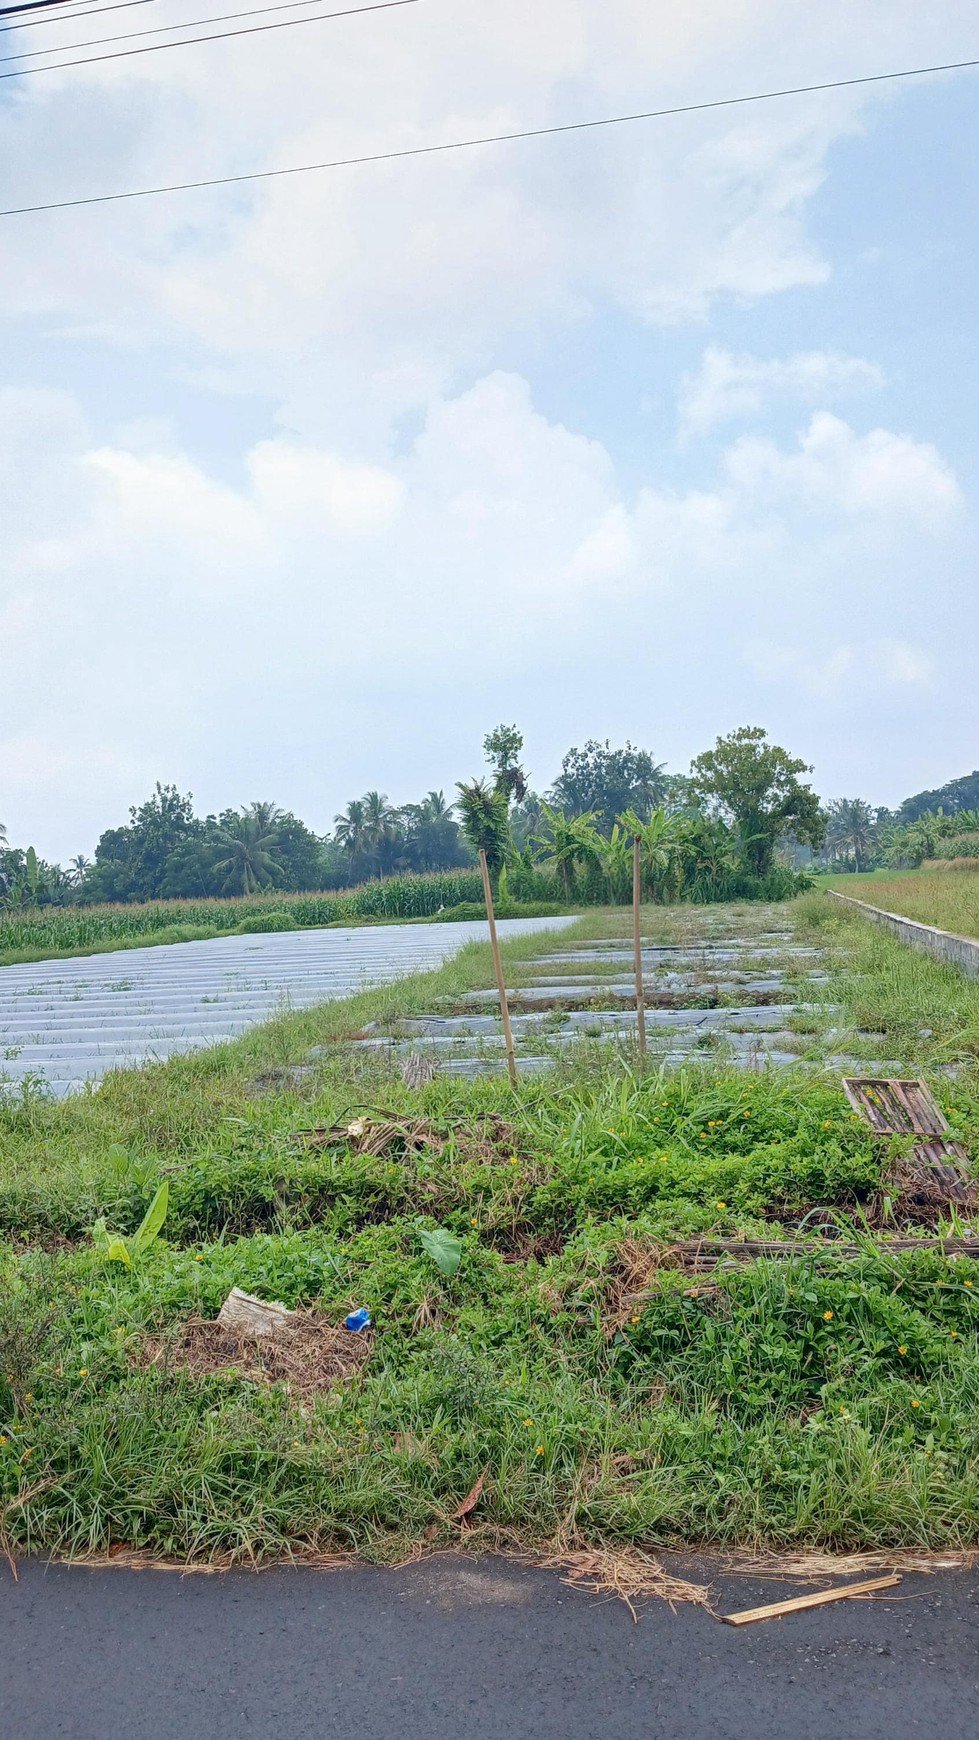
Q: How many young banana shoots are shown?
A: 1